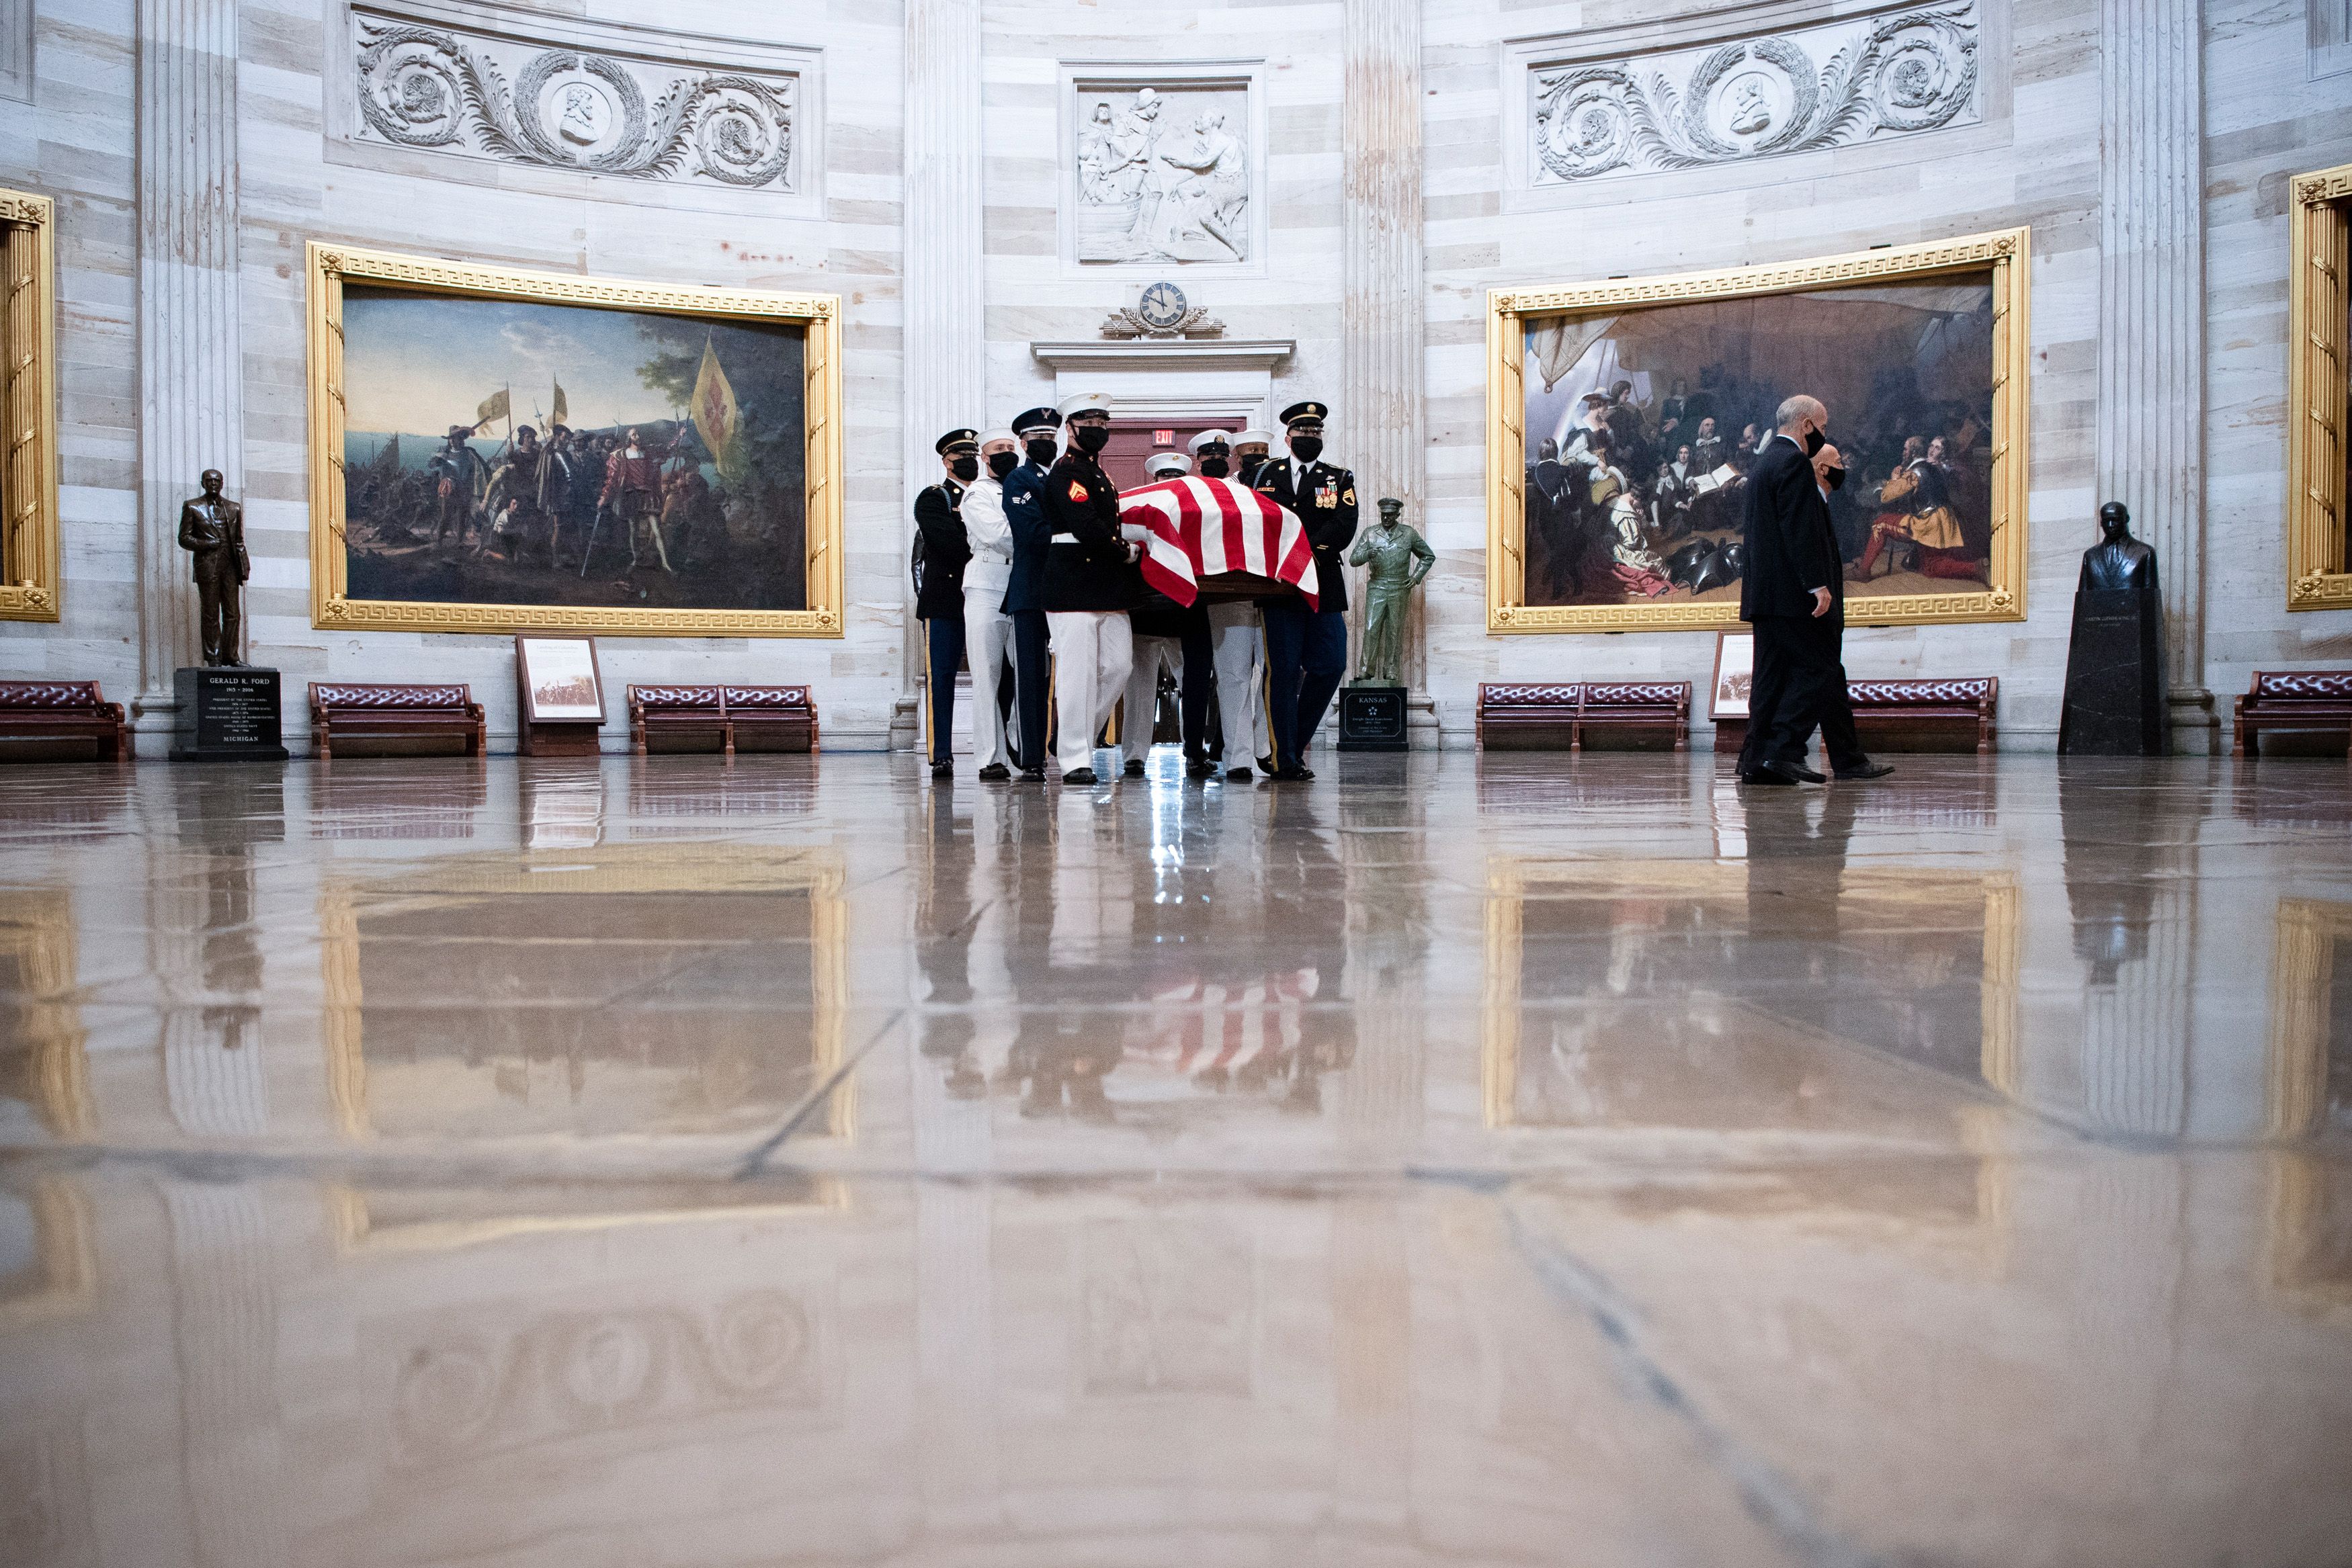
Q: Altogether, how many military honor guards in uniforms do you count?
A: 8